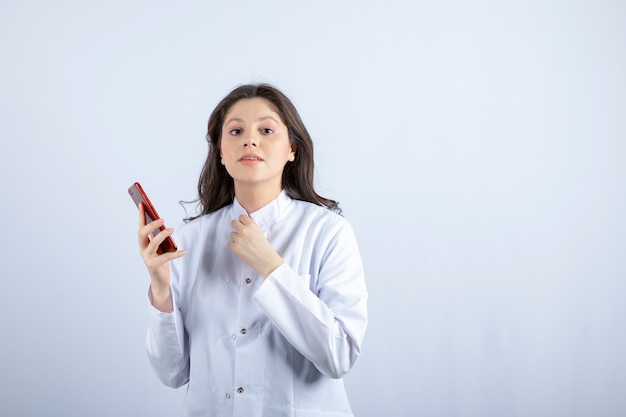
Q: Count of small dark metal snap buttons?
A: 3